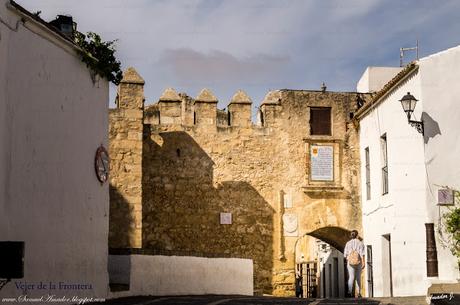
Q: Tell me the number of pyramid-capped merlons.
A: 5